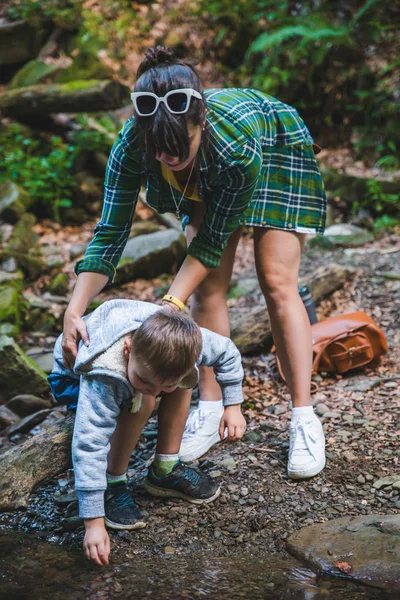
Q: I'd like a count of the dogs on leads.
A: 0